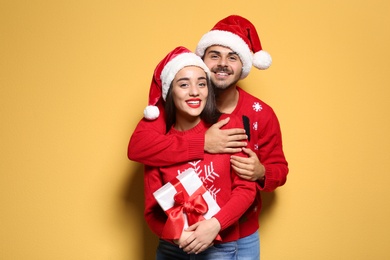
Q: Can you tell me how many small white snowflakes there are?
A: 3